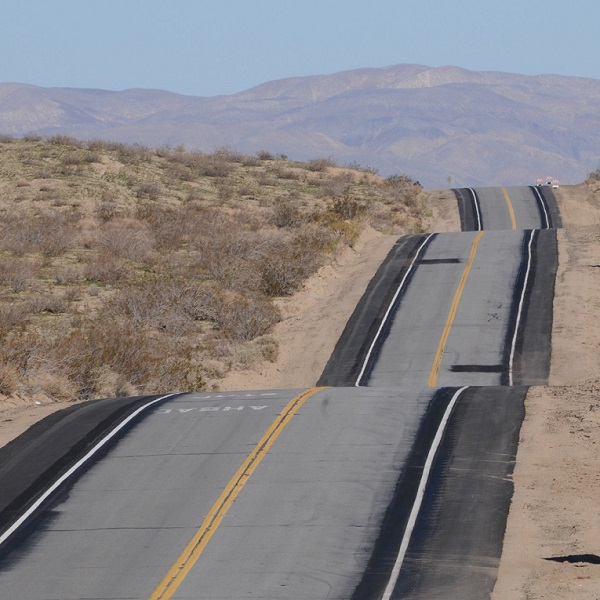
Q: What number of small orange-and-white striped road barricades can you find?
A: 3